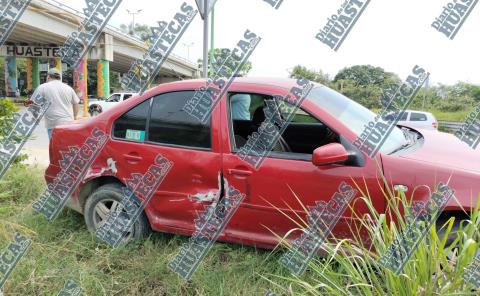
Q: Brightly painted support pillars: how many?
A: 5